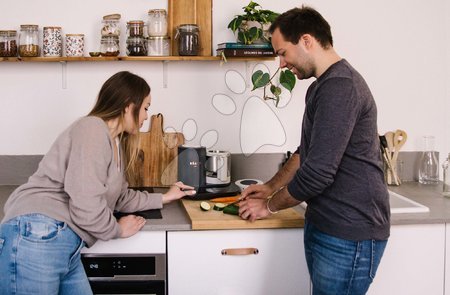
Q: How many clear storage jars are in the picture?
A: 9